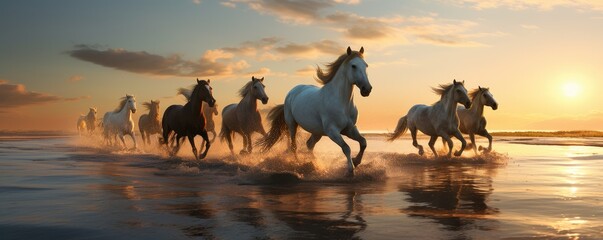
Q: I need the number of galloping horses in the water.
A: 9